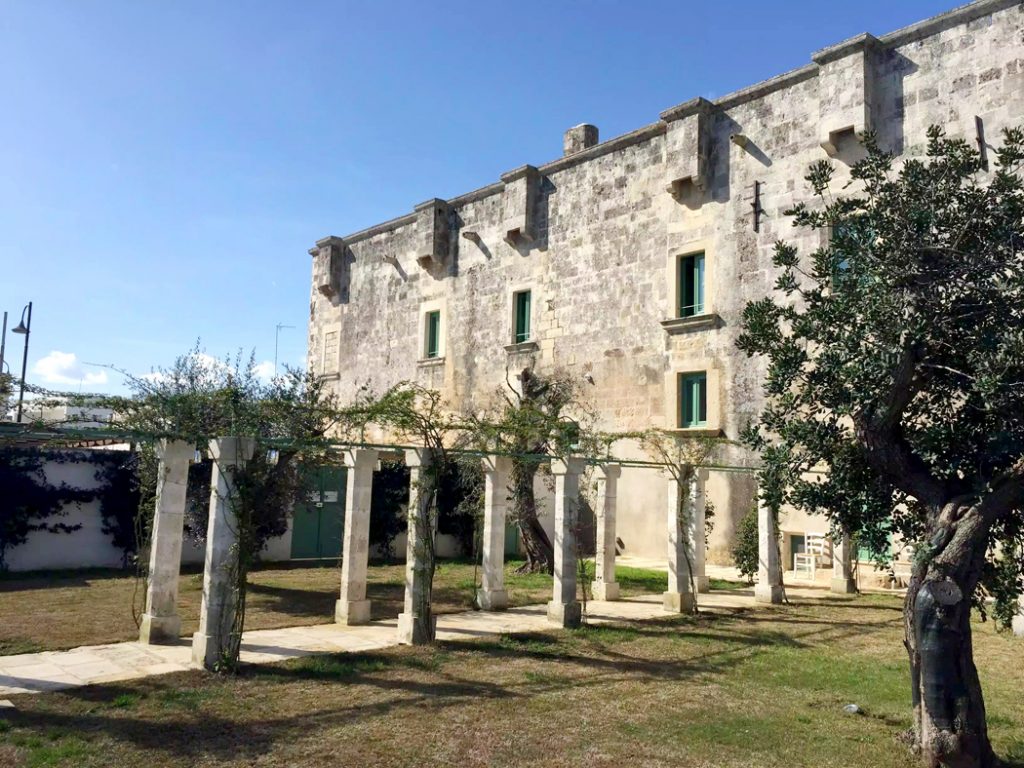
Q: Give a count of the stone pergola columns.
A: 11